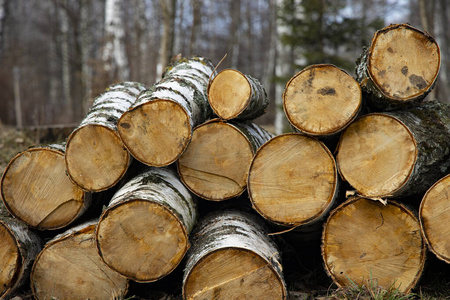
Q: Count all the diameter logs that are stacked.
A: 15